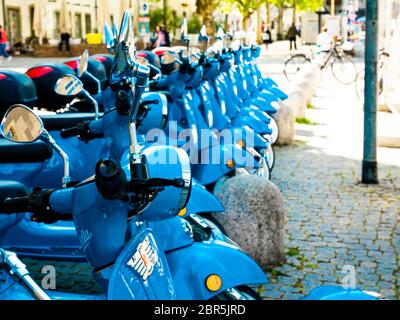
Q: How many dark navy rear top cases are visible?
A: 6